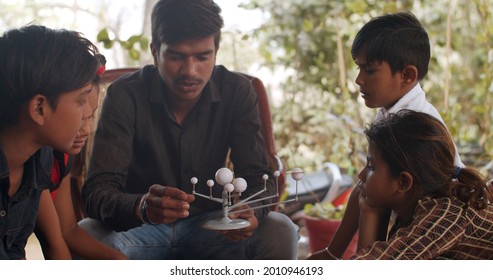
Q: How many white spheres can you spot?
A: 8